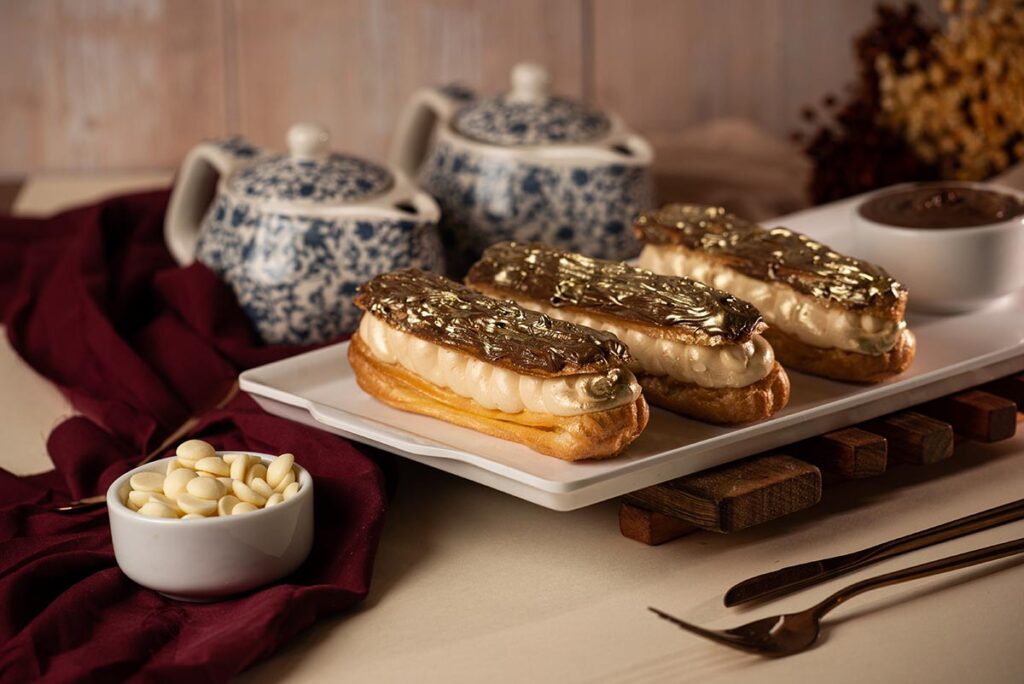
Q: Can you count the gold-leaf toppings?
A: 3